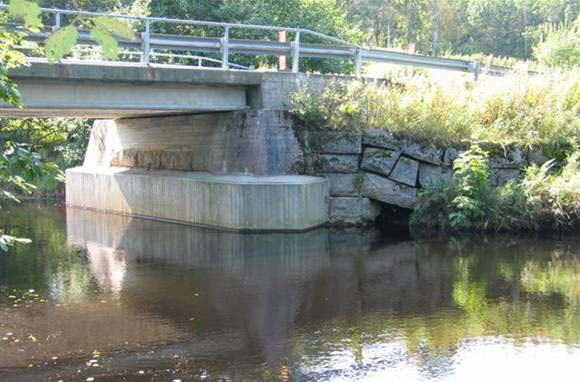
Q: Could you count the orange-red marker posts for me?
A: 2